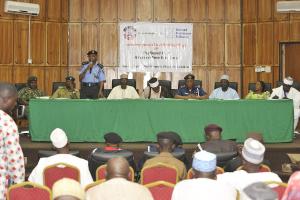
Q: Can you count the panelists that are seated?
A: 8